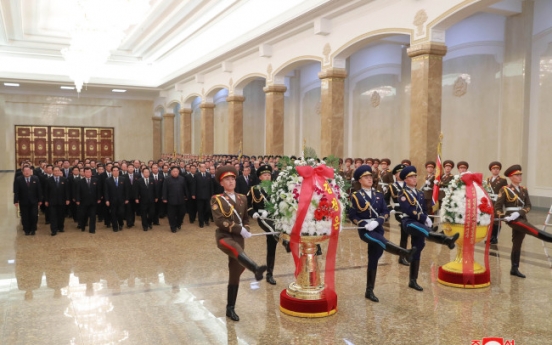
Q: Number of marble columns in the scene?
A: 8